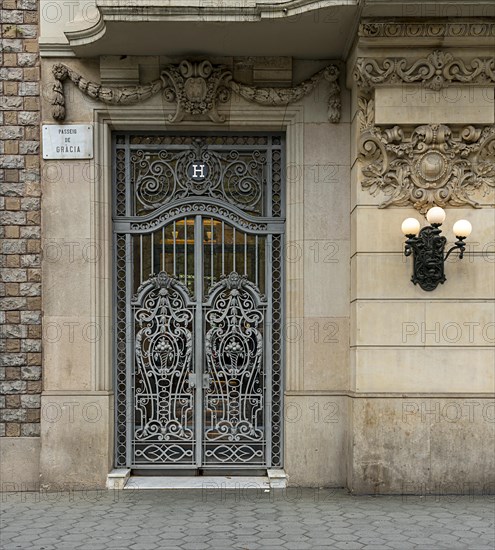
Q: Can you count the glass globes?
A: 3